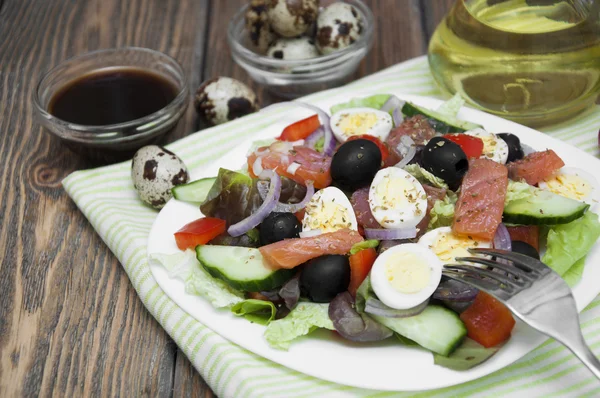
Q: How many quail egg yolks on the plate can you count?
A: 7